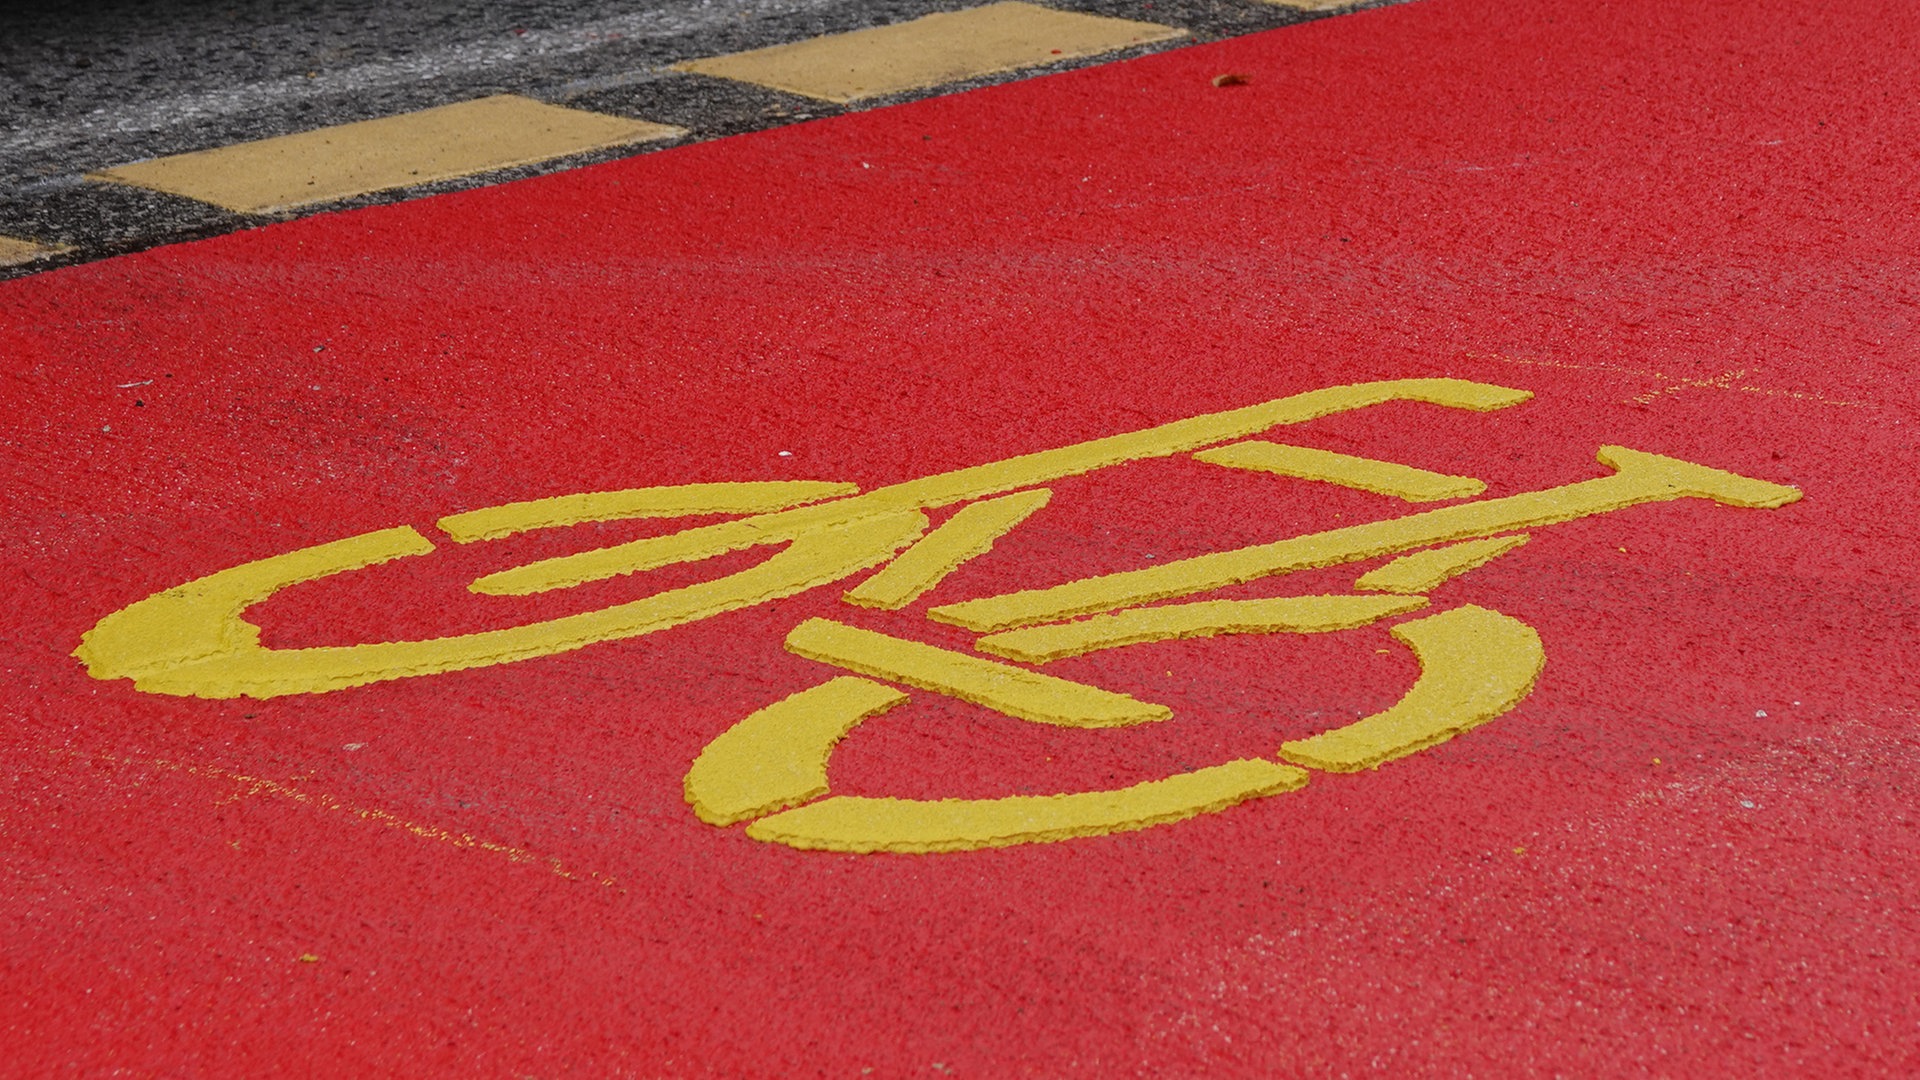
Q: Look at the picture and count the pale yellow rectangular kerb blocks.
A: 4